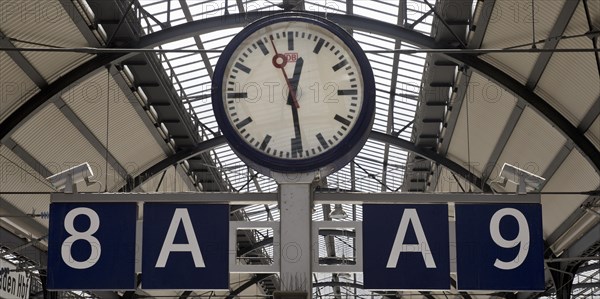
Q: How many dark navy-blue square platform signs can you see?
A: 4